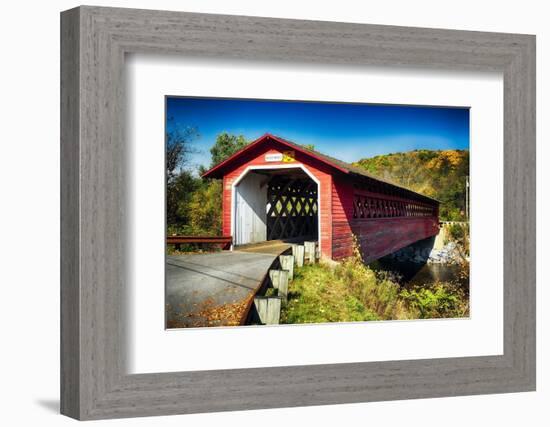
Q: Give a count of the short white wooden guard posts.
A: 5